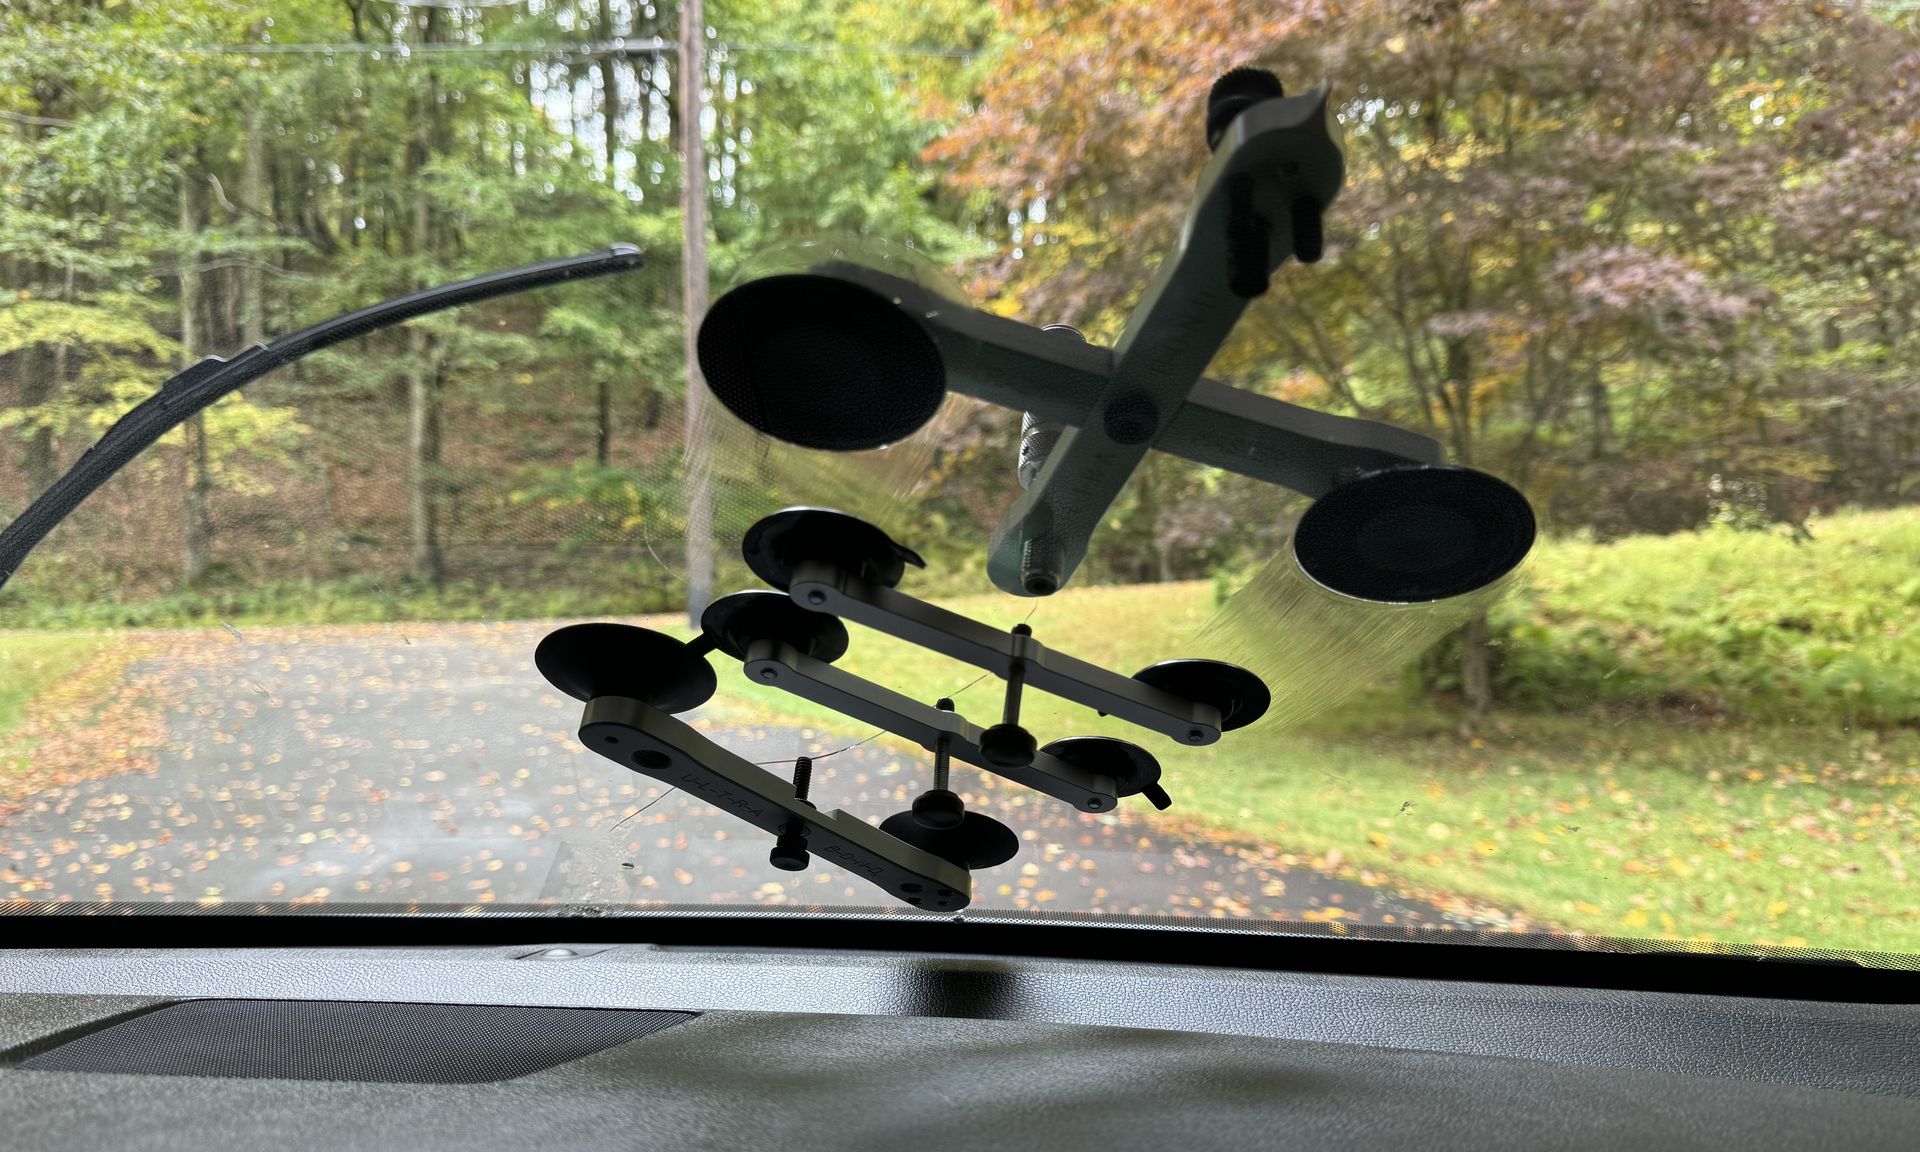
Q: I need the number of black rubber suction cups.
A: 8